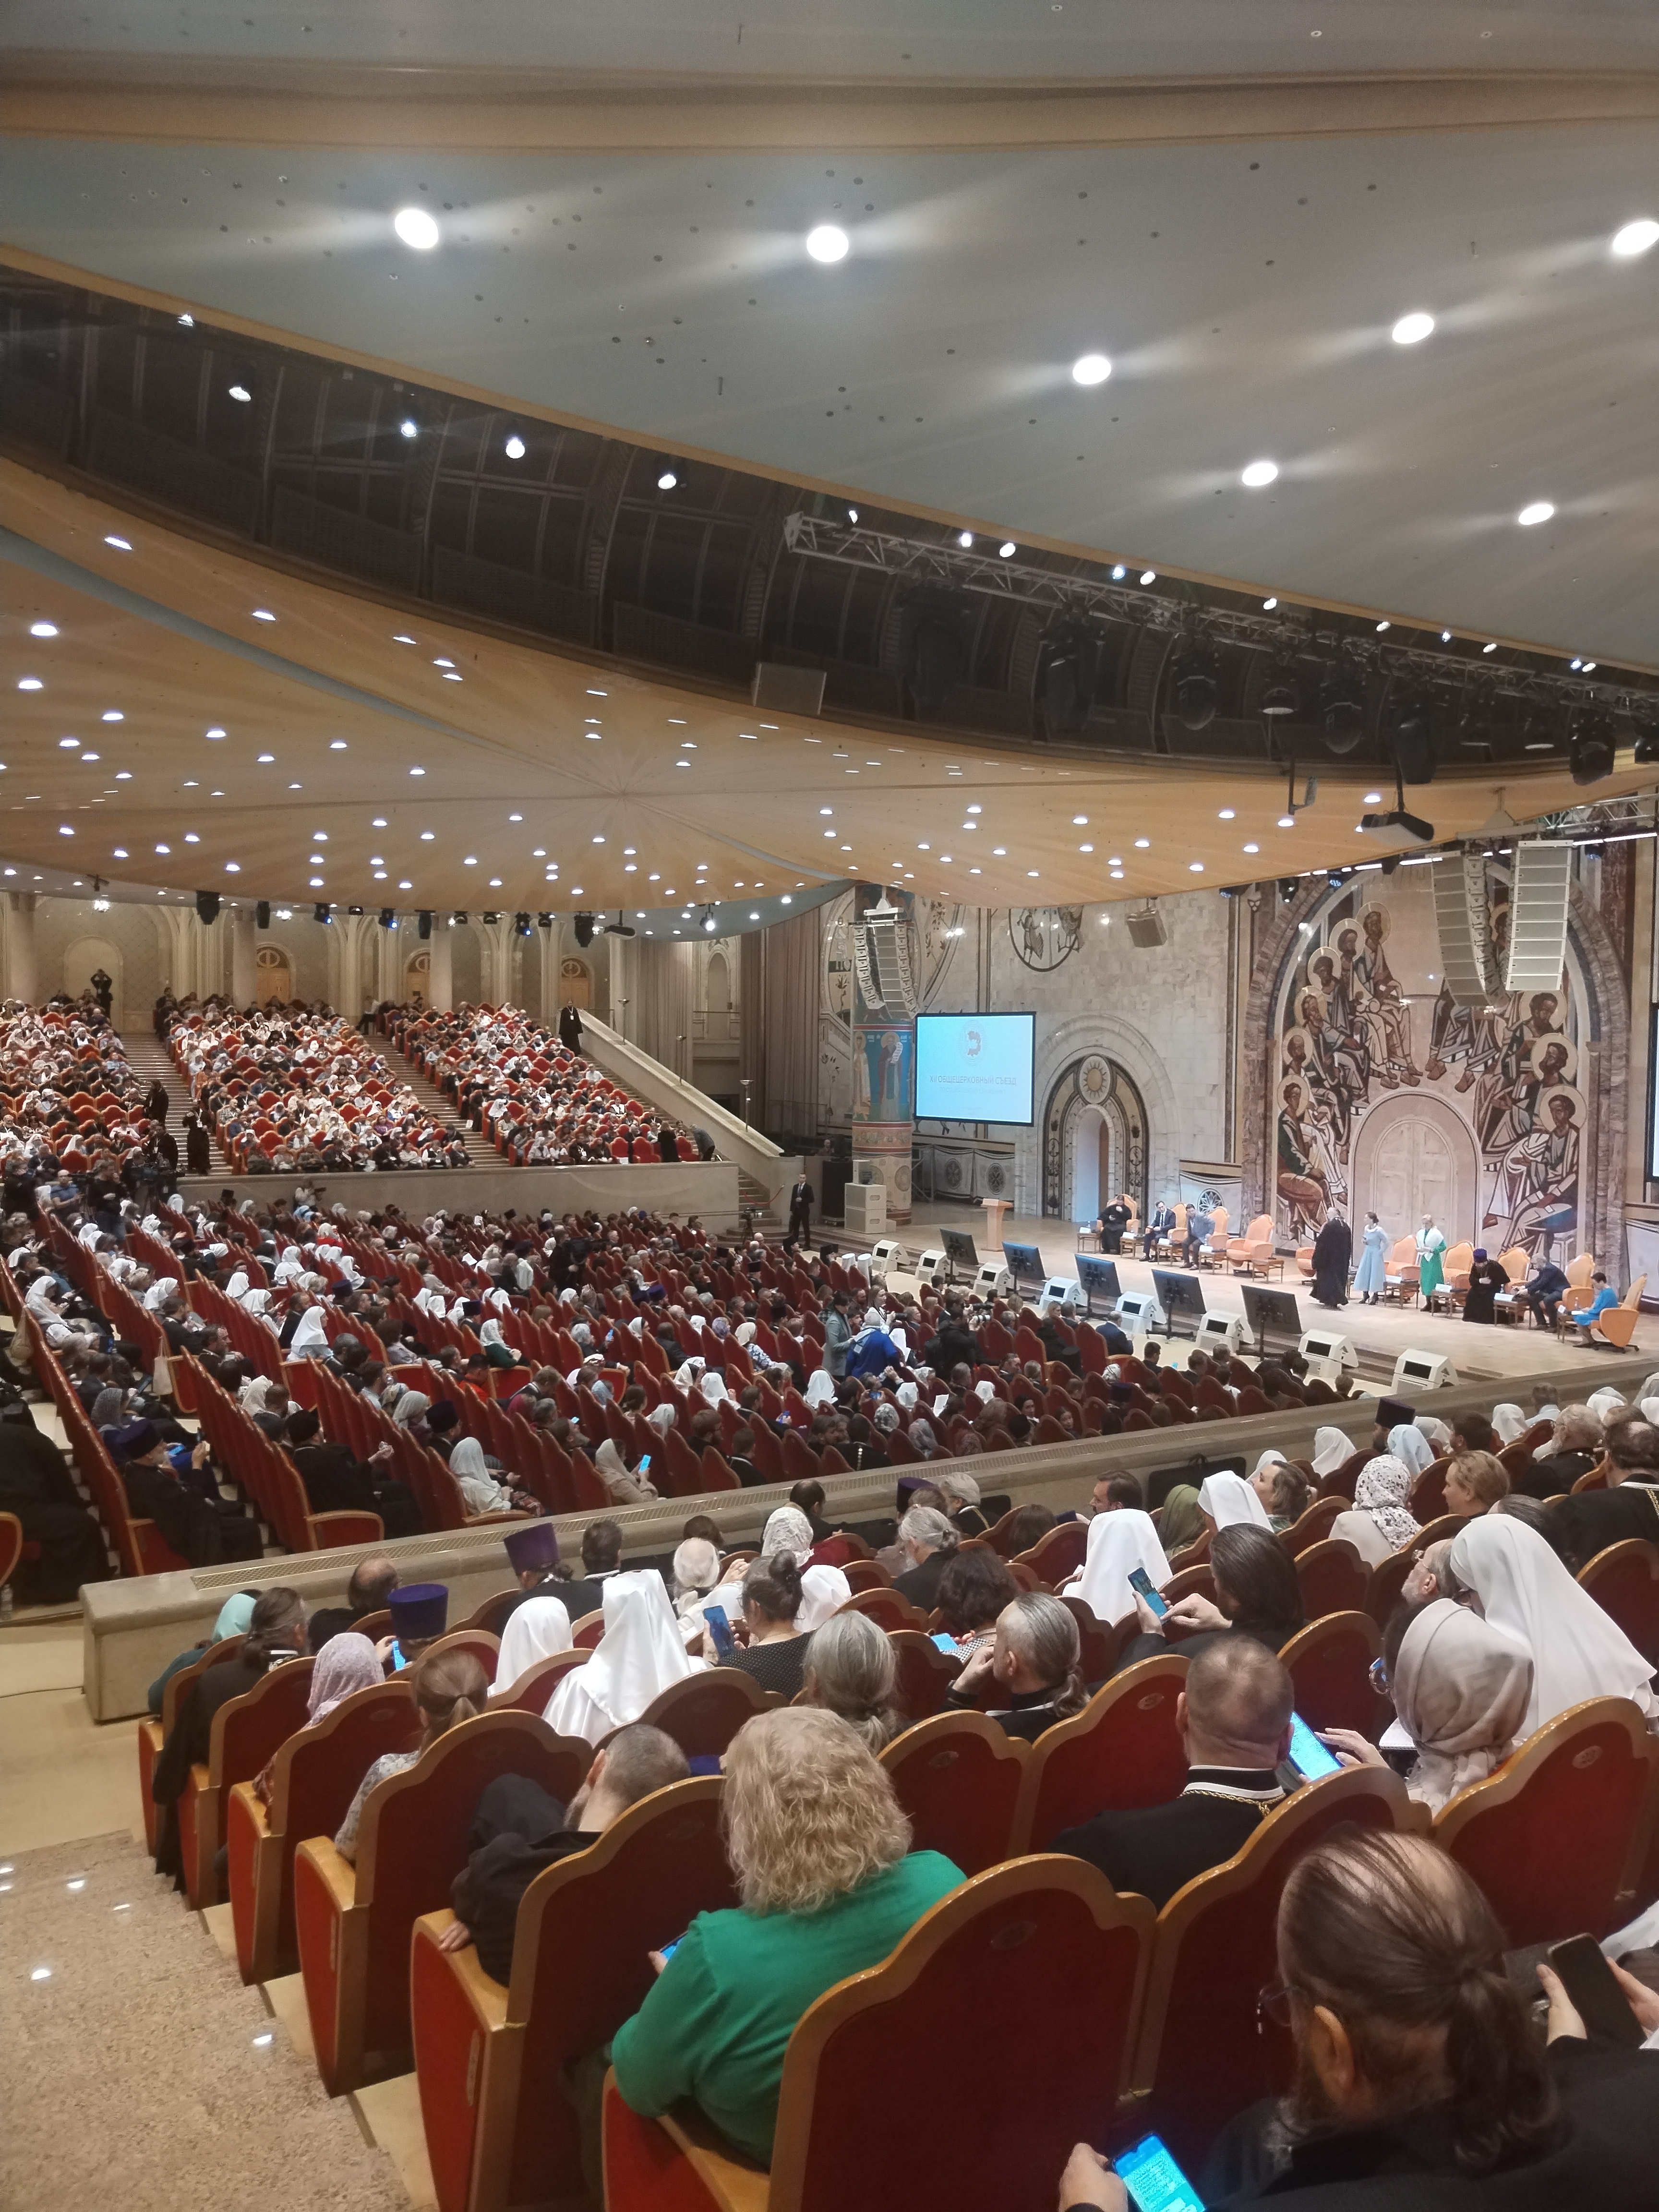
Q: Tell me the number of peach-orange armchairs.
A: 10